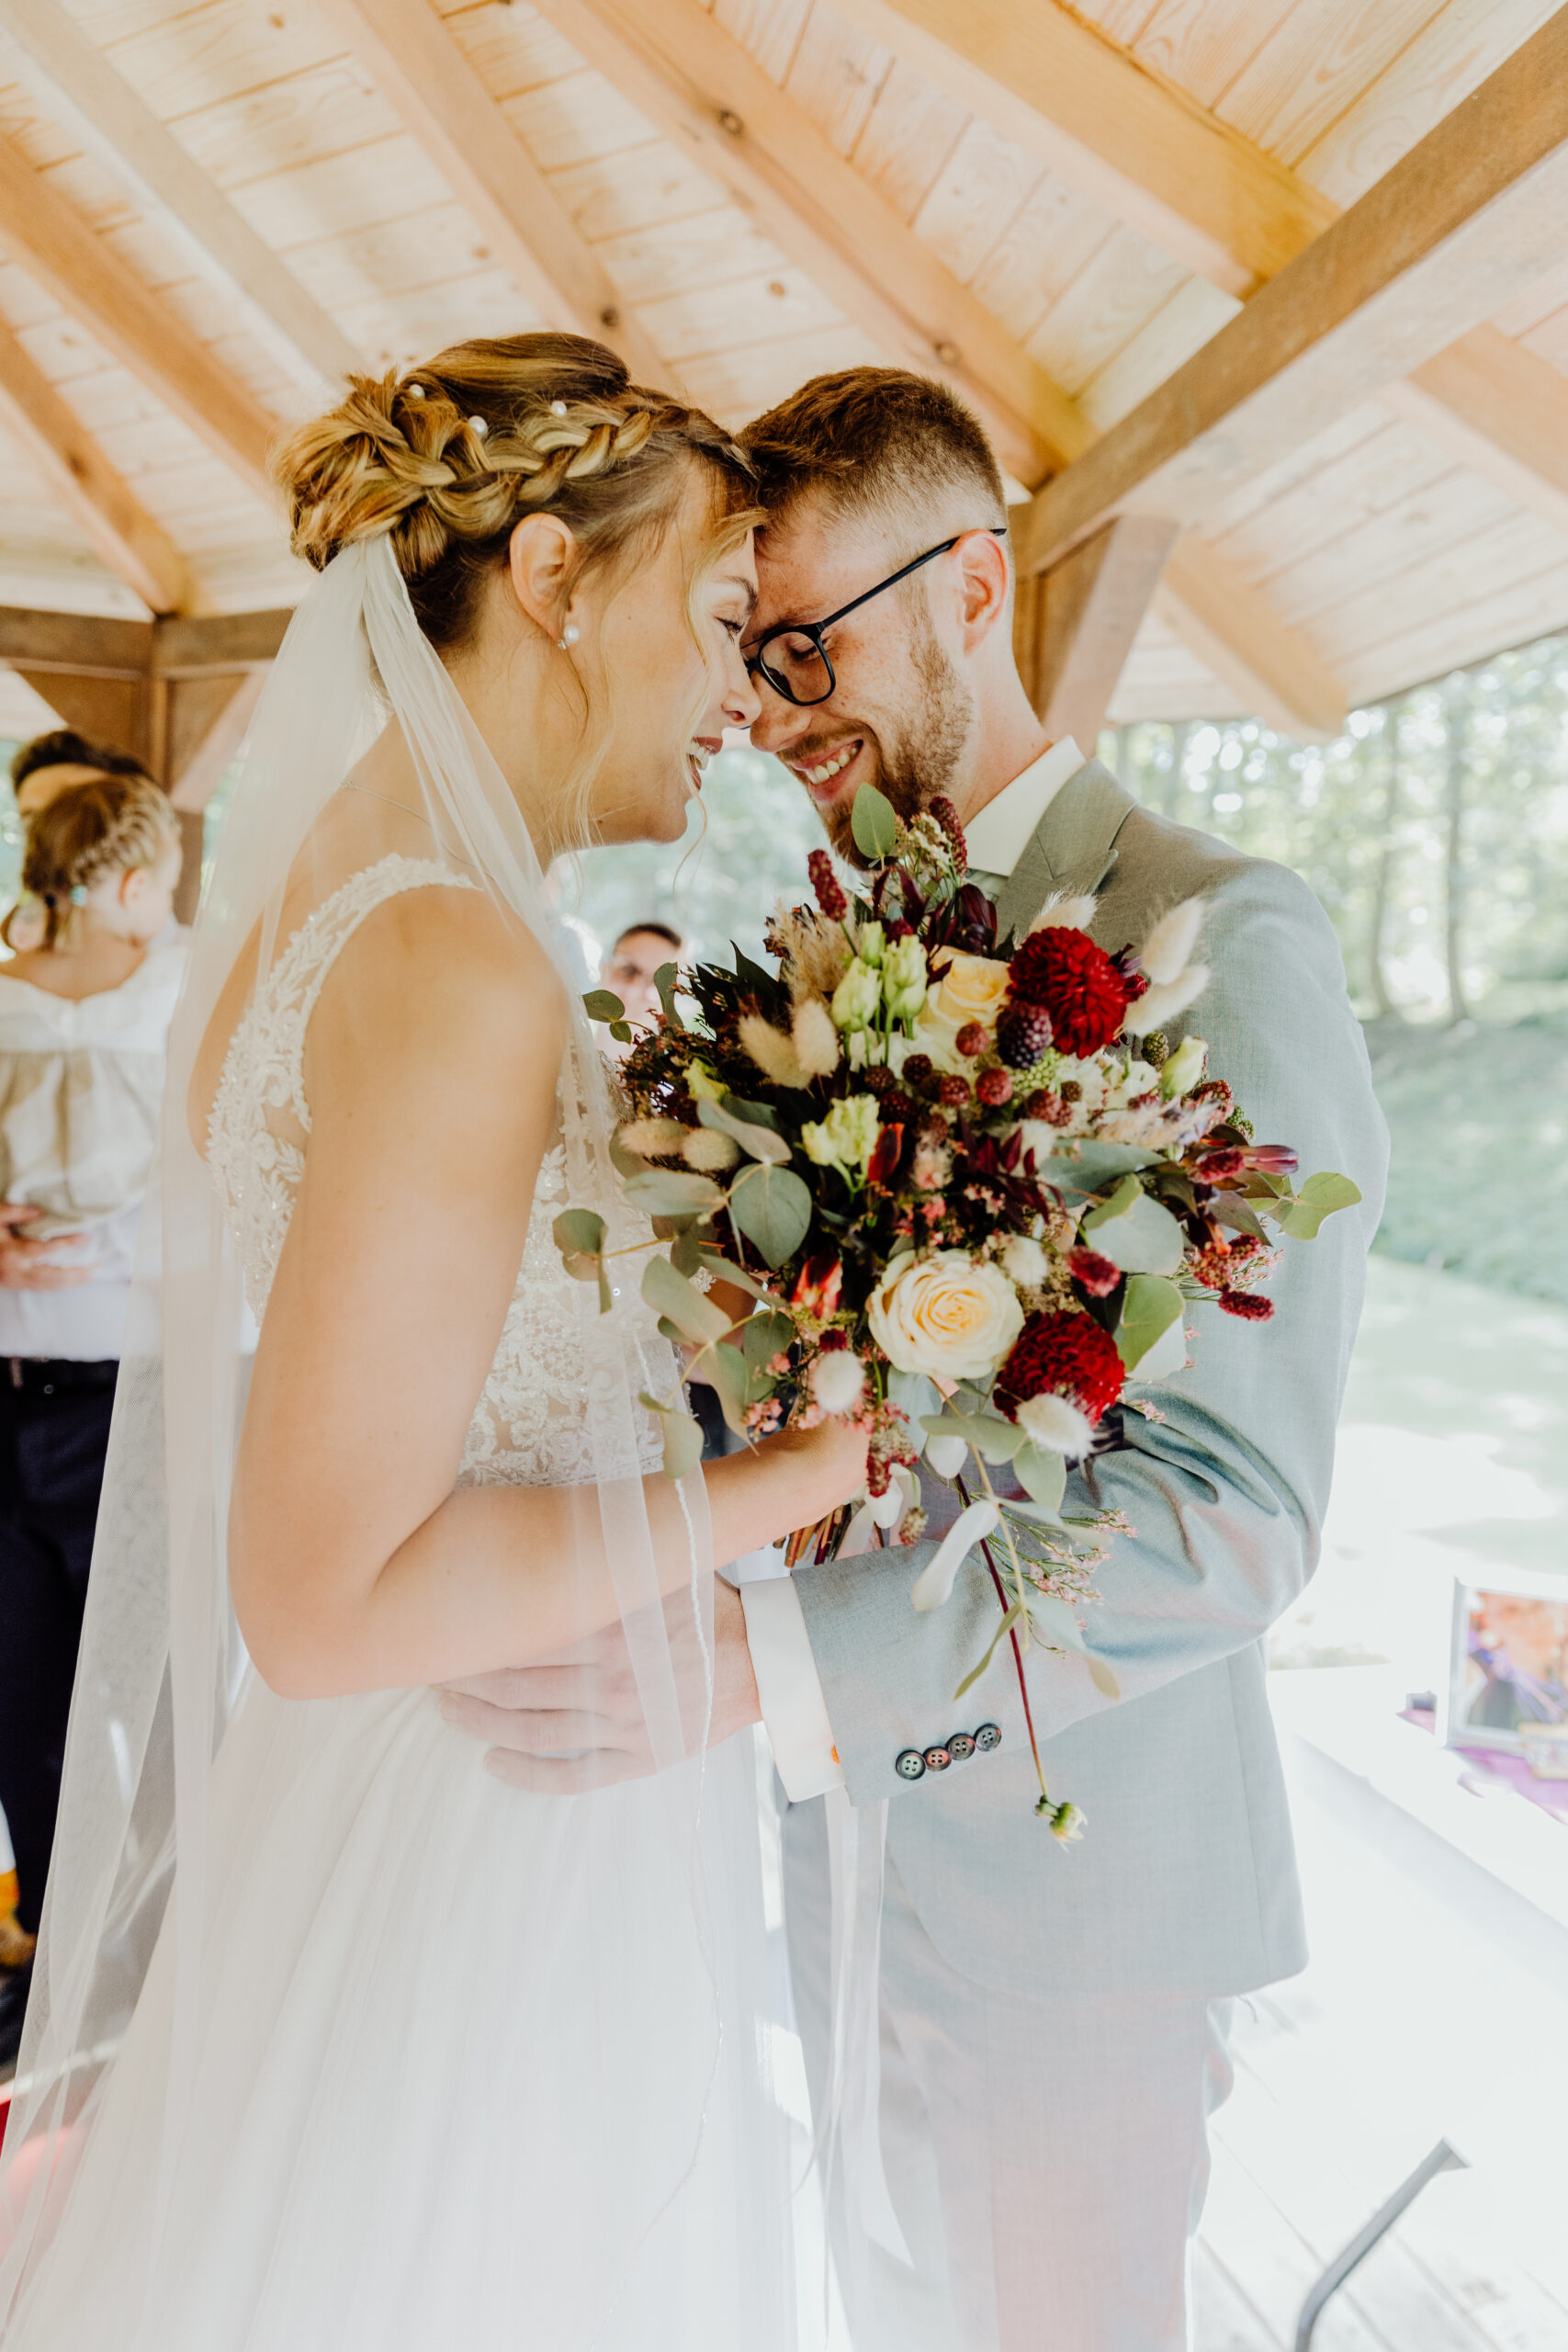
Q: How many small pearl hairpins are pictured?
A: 3